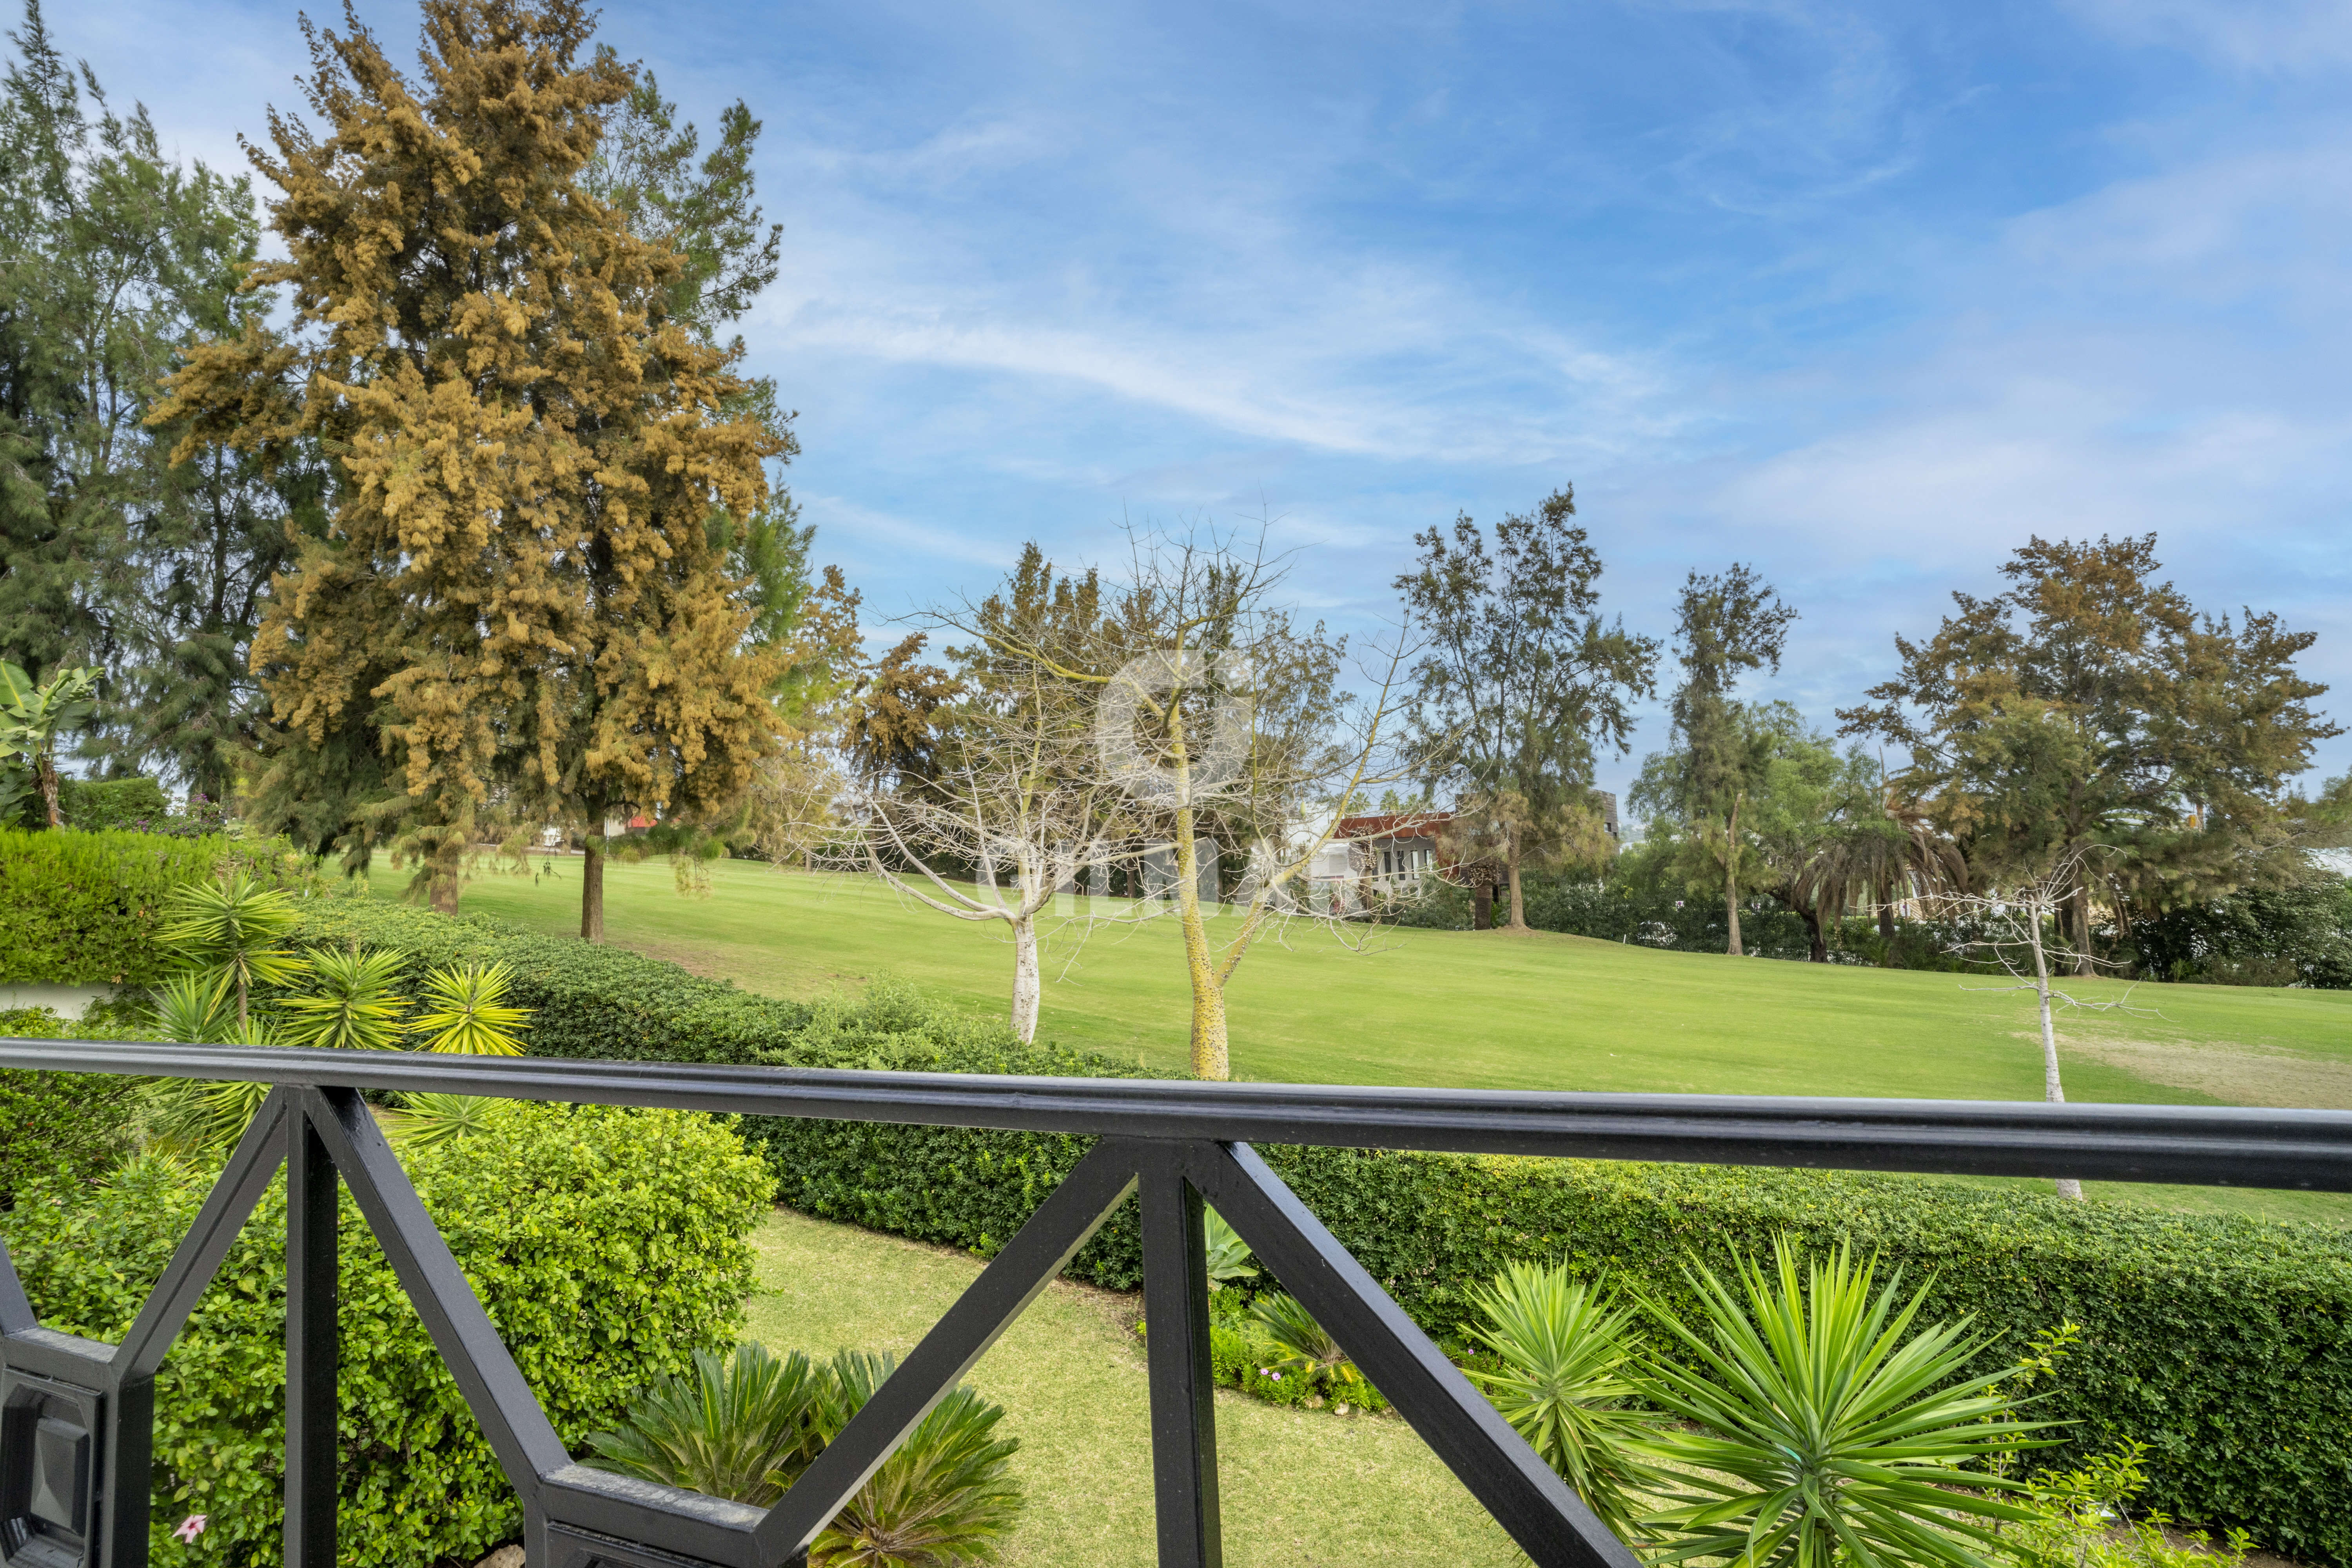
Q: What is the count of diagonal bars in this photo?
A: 5